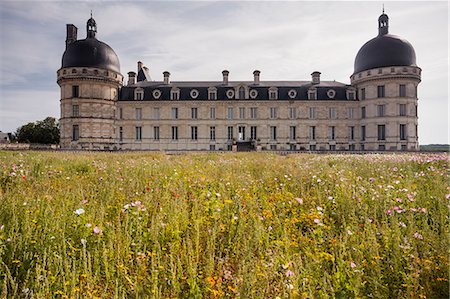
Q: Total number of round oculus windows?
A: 6